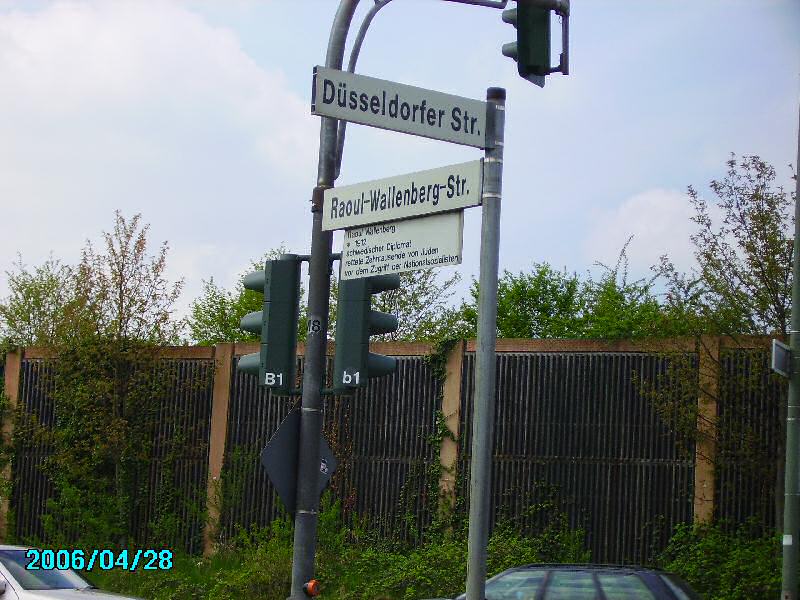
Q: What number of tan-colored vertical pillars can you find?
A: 4